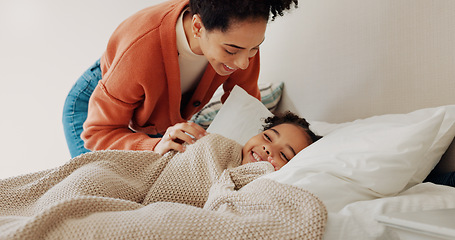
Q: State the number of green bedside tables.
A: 0